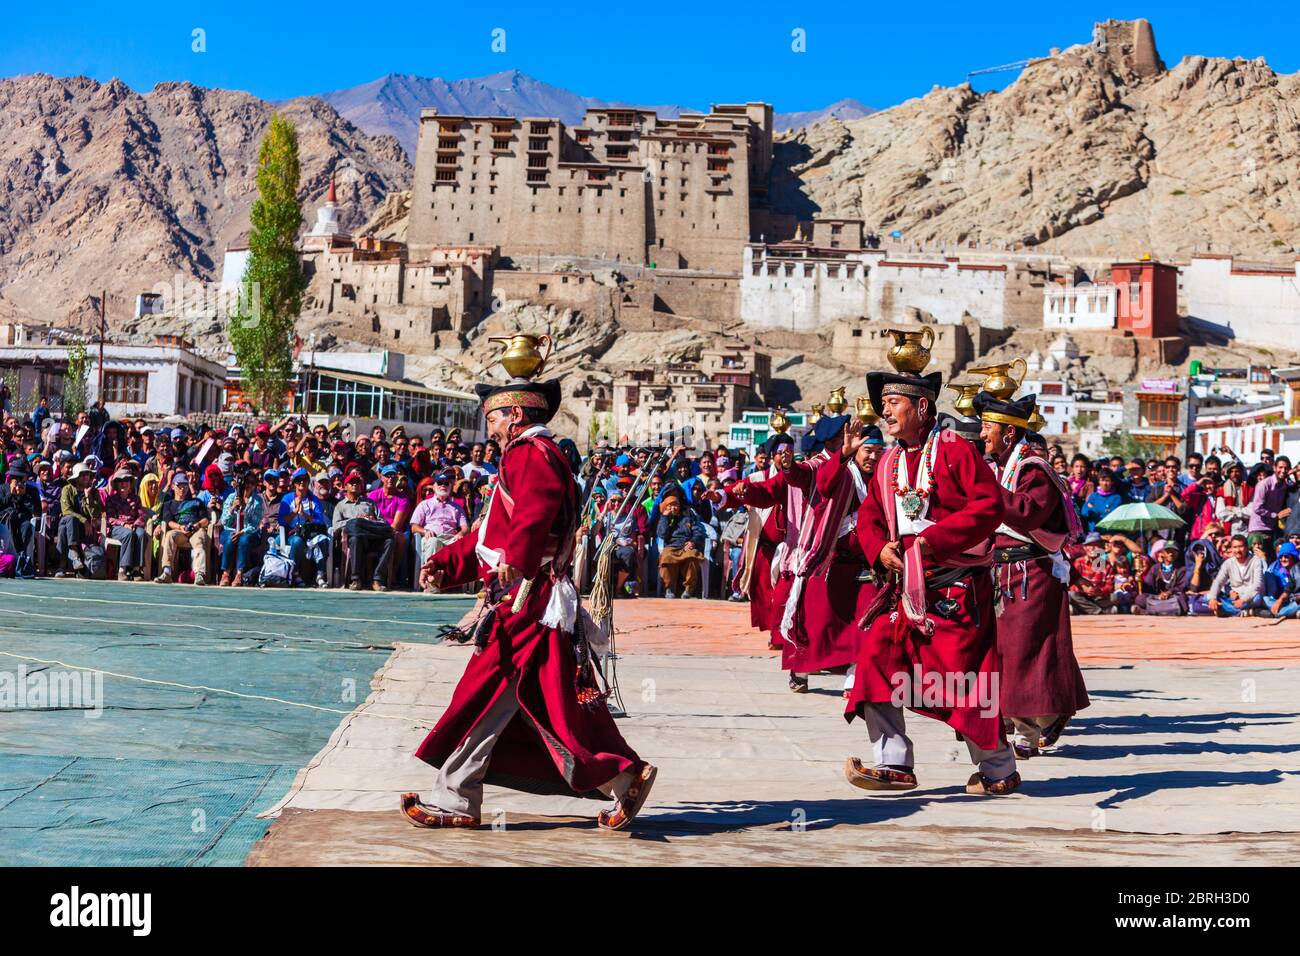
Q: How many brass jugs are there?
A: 9